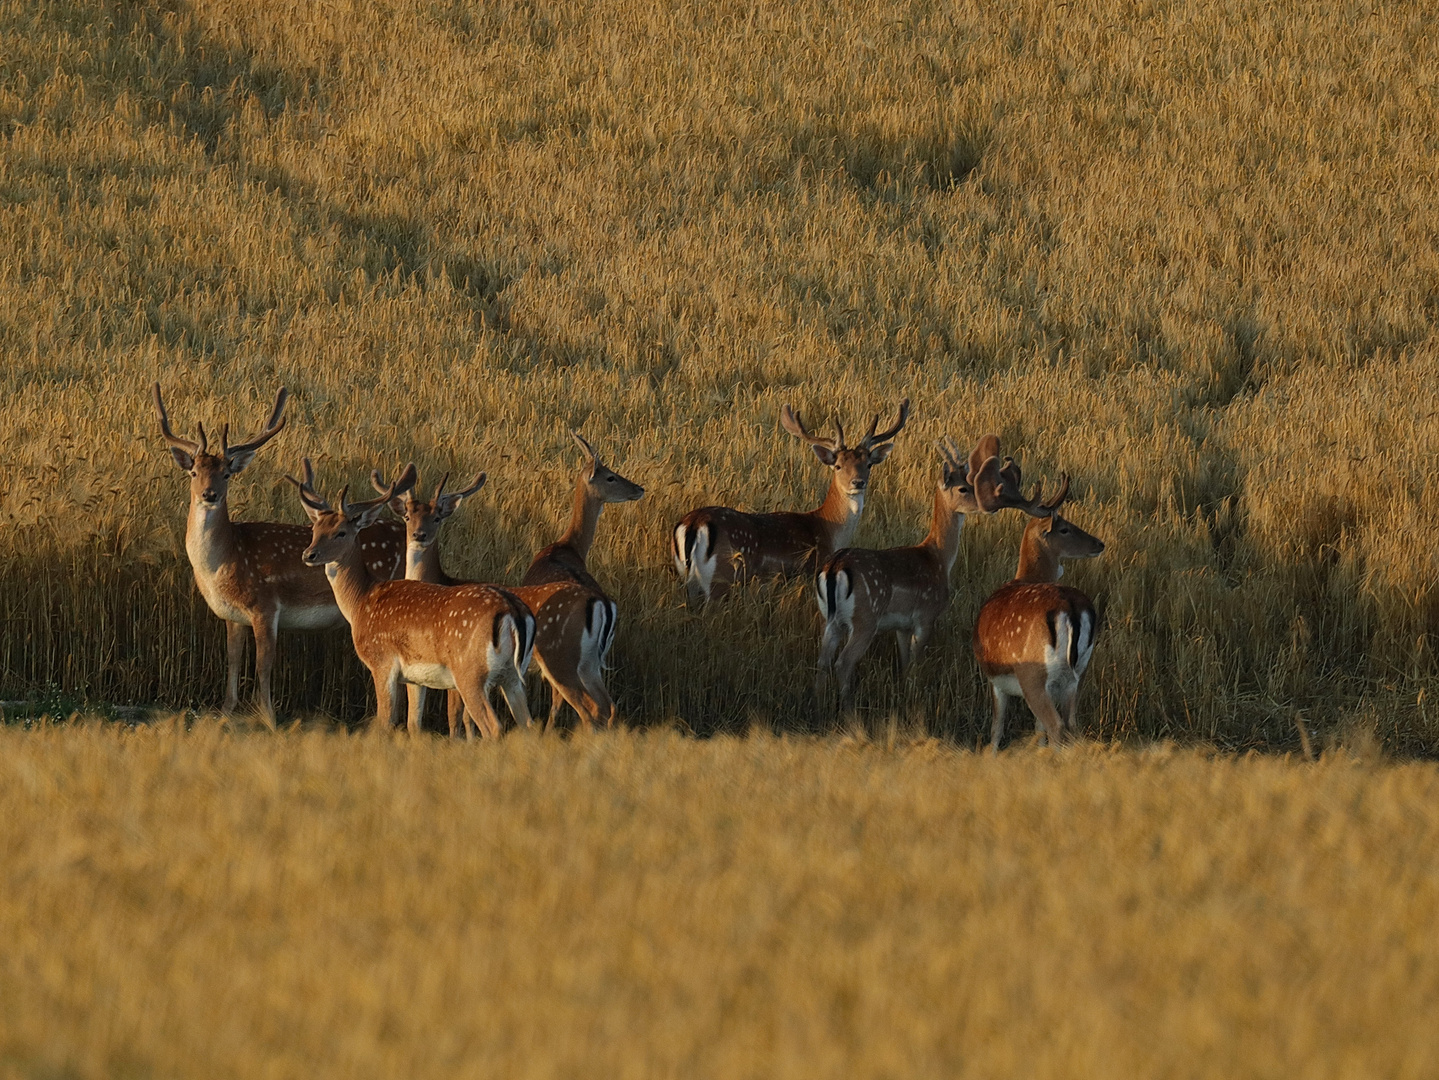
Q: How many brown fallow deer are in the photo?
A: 7